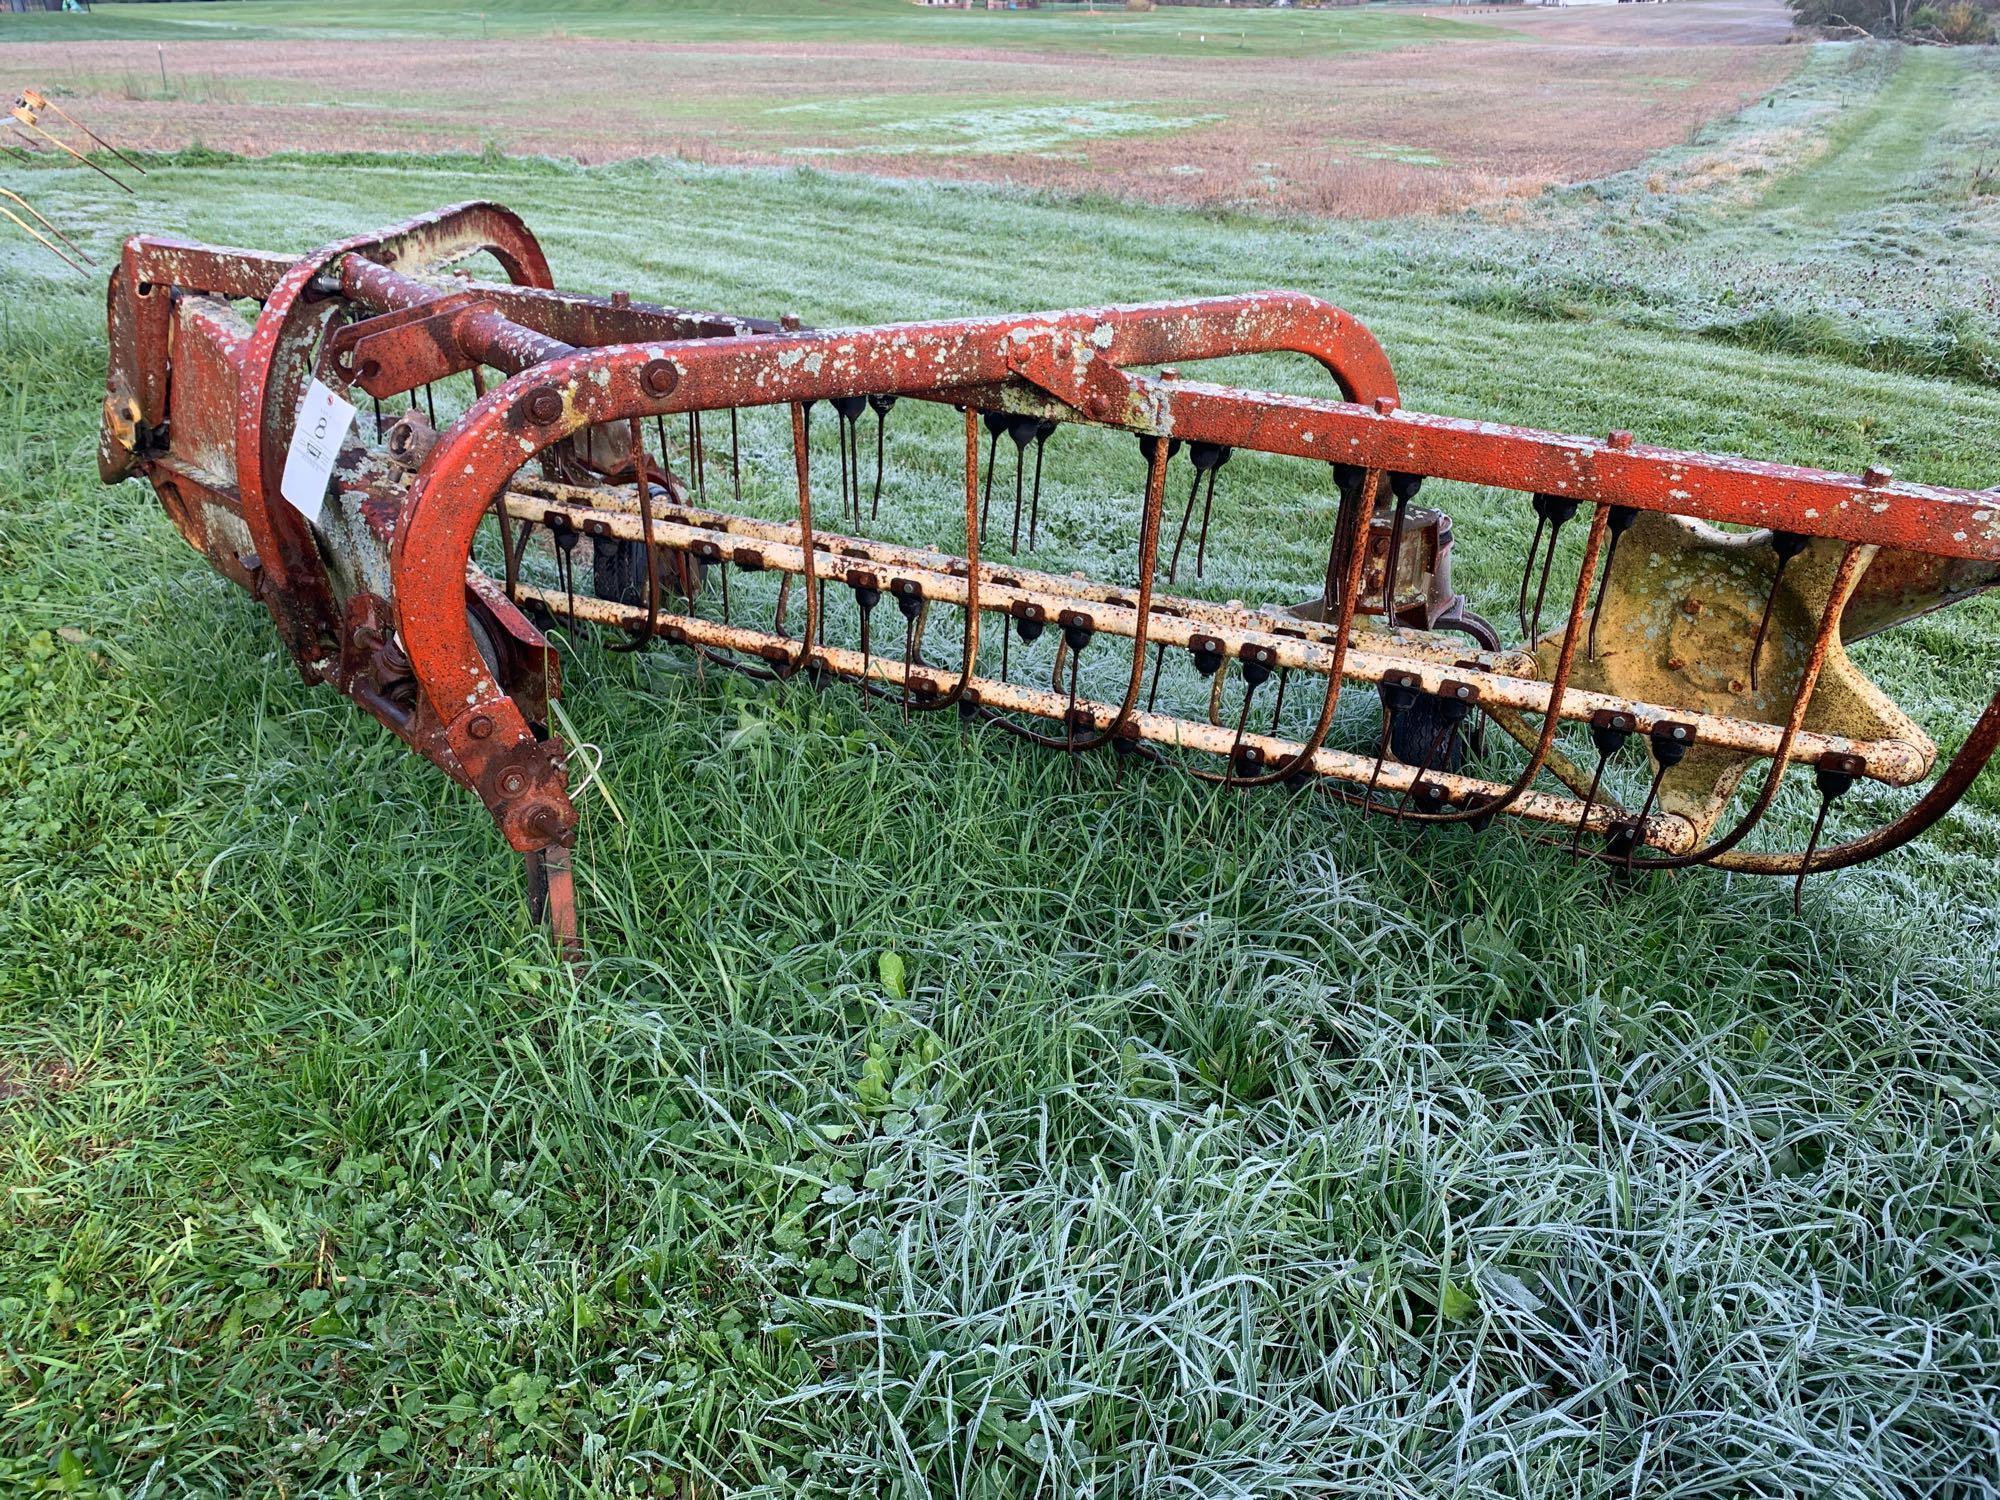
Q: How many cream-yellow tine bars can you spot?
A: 3